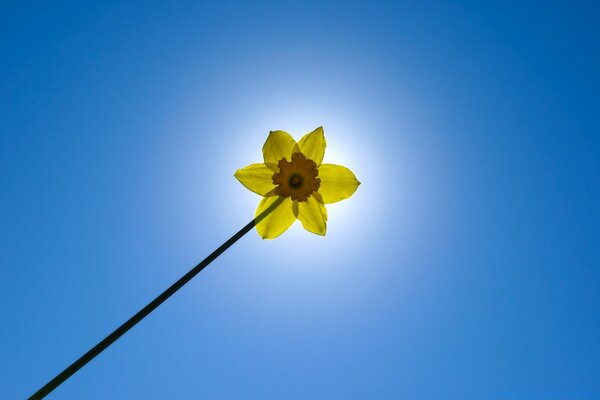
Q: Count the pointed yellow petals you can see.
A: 6